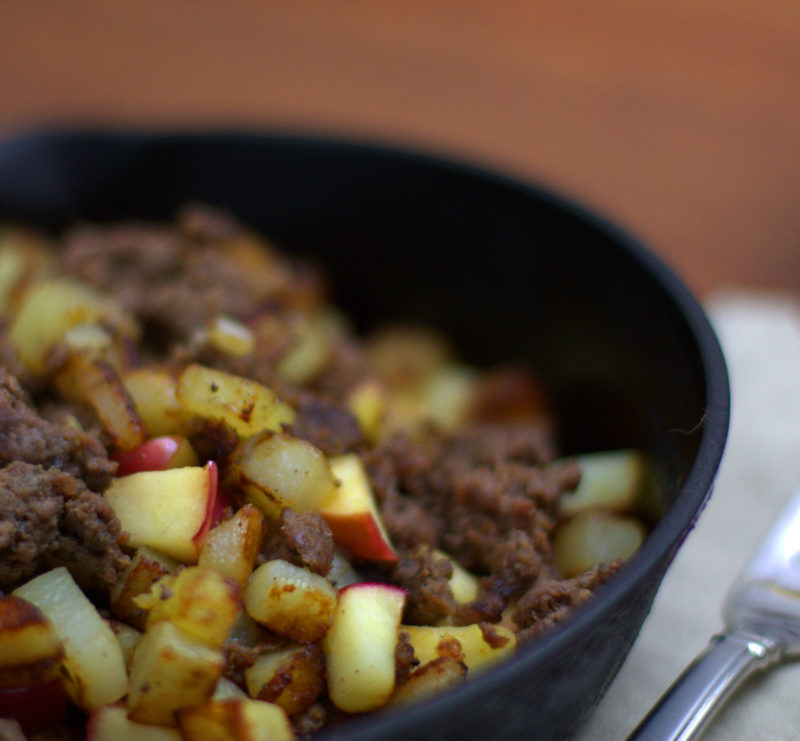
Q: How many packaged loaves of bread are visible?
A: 0